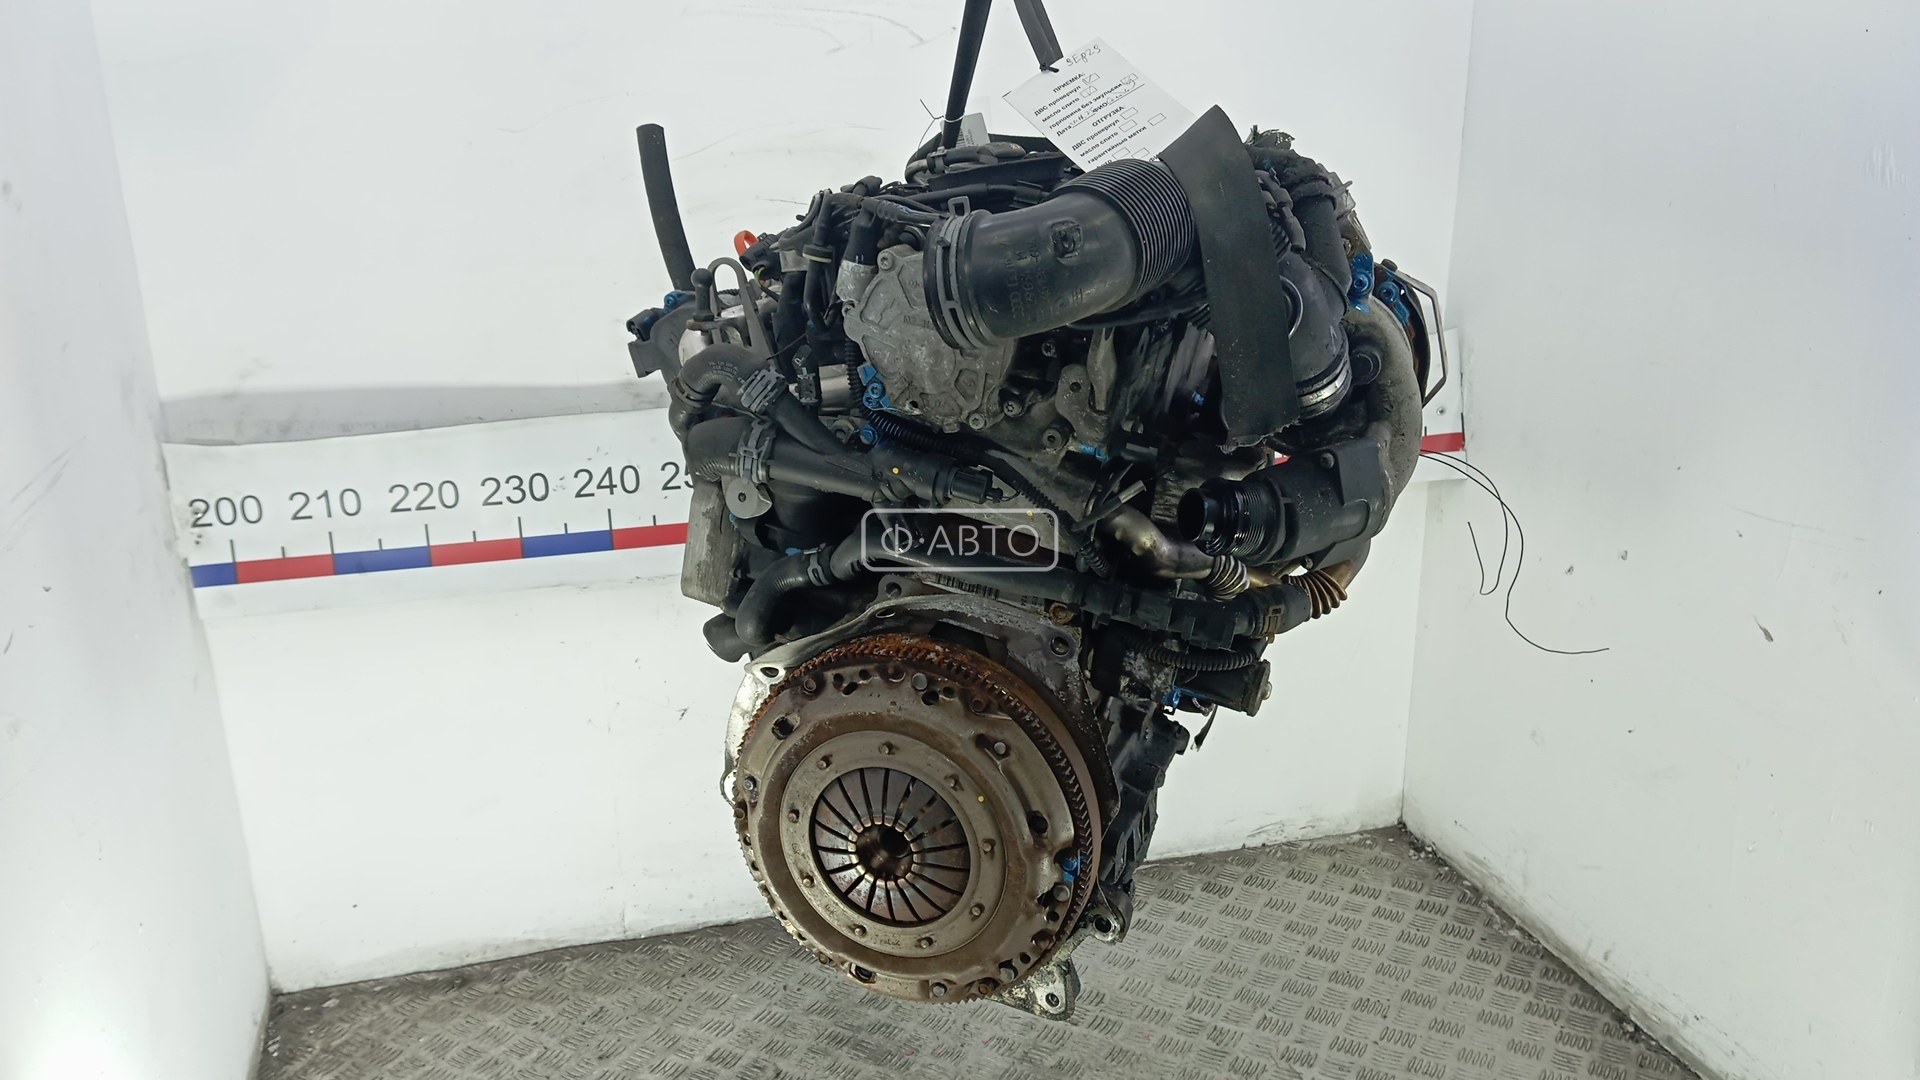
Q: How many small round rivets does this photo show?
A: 9